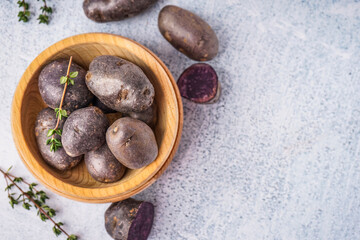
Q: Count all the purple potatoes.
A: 11